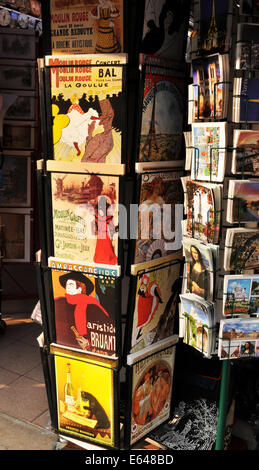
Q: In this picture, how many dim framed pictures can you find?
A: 6